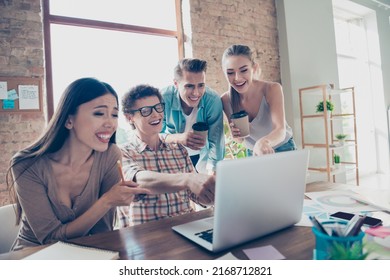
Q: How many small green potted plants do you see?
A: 3